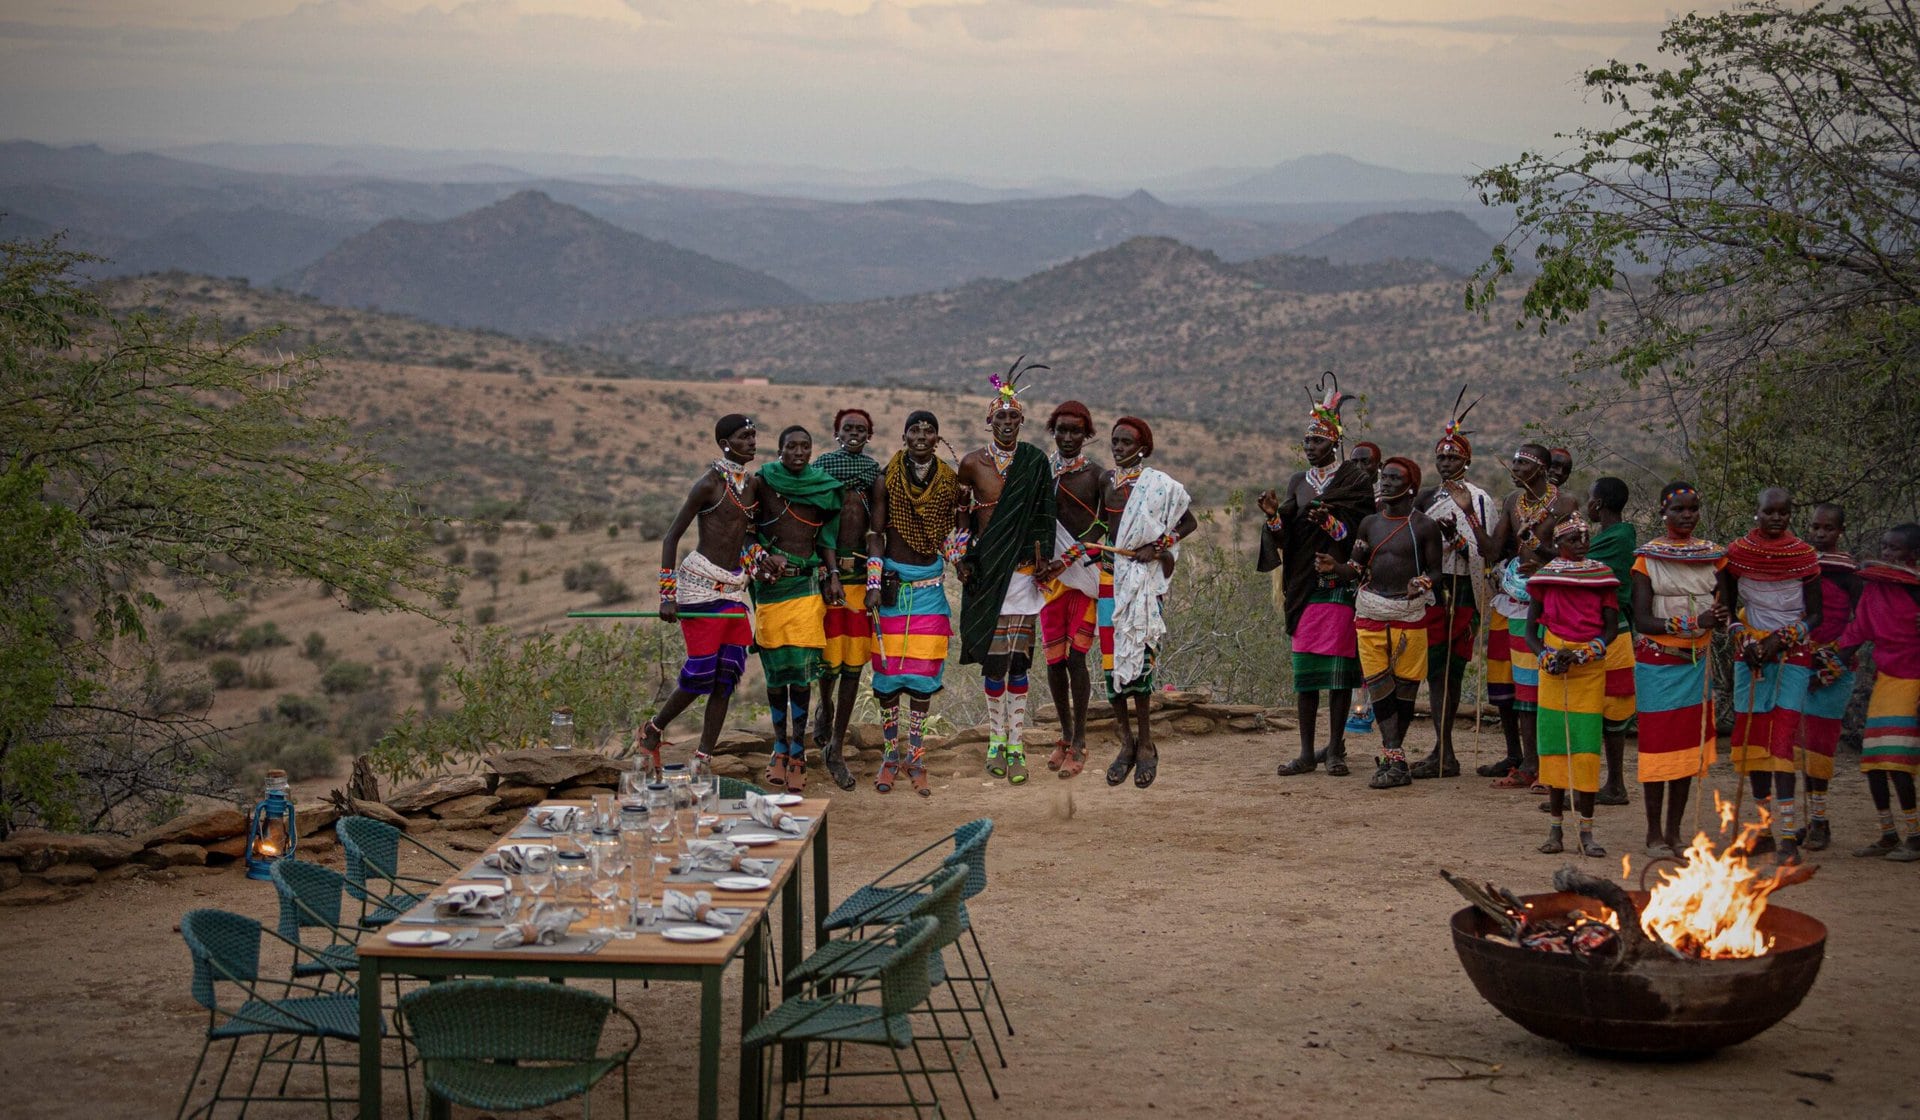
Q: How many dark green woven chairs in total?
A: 8